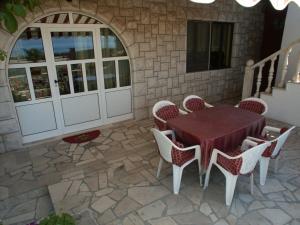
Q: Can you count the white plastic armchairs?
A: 6